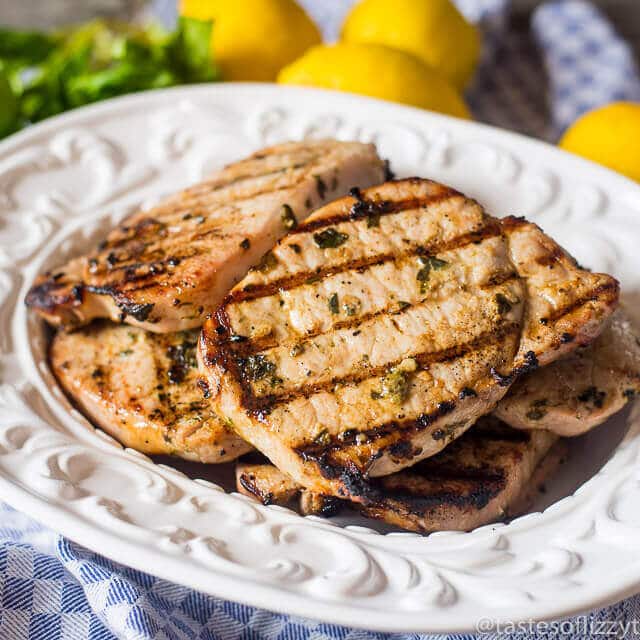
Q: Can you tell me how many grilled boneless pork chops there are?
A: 5